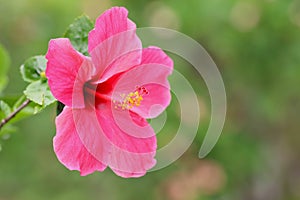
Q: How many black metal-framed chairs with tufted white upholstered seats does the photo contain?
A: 0